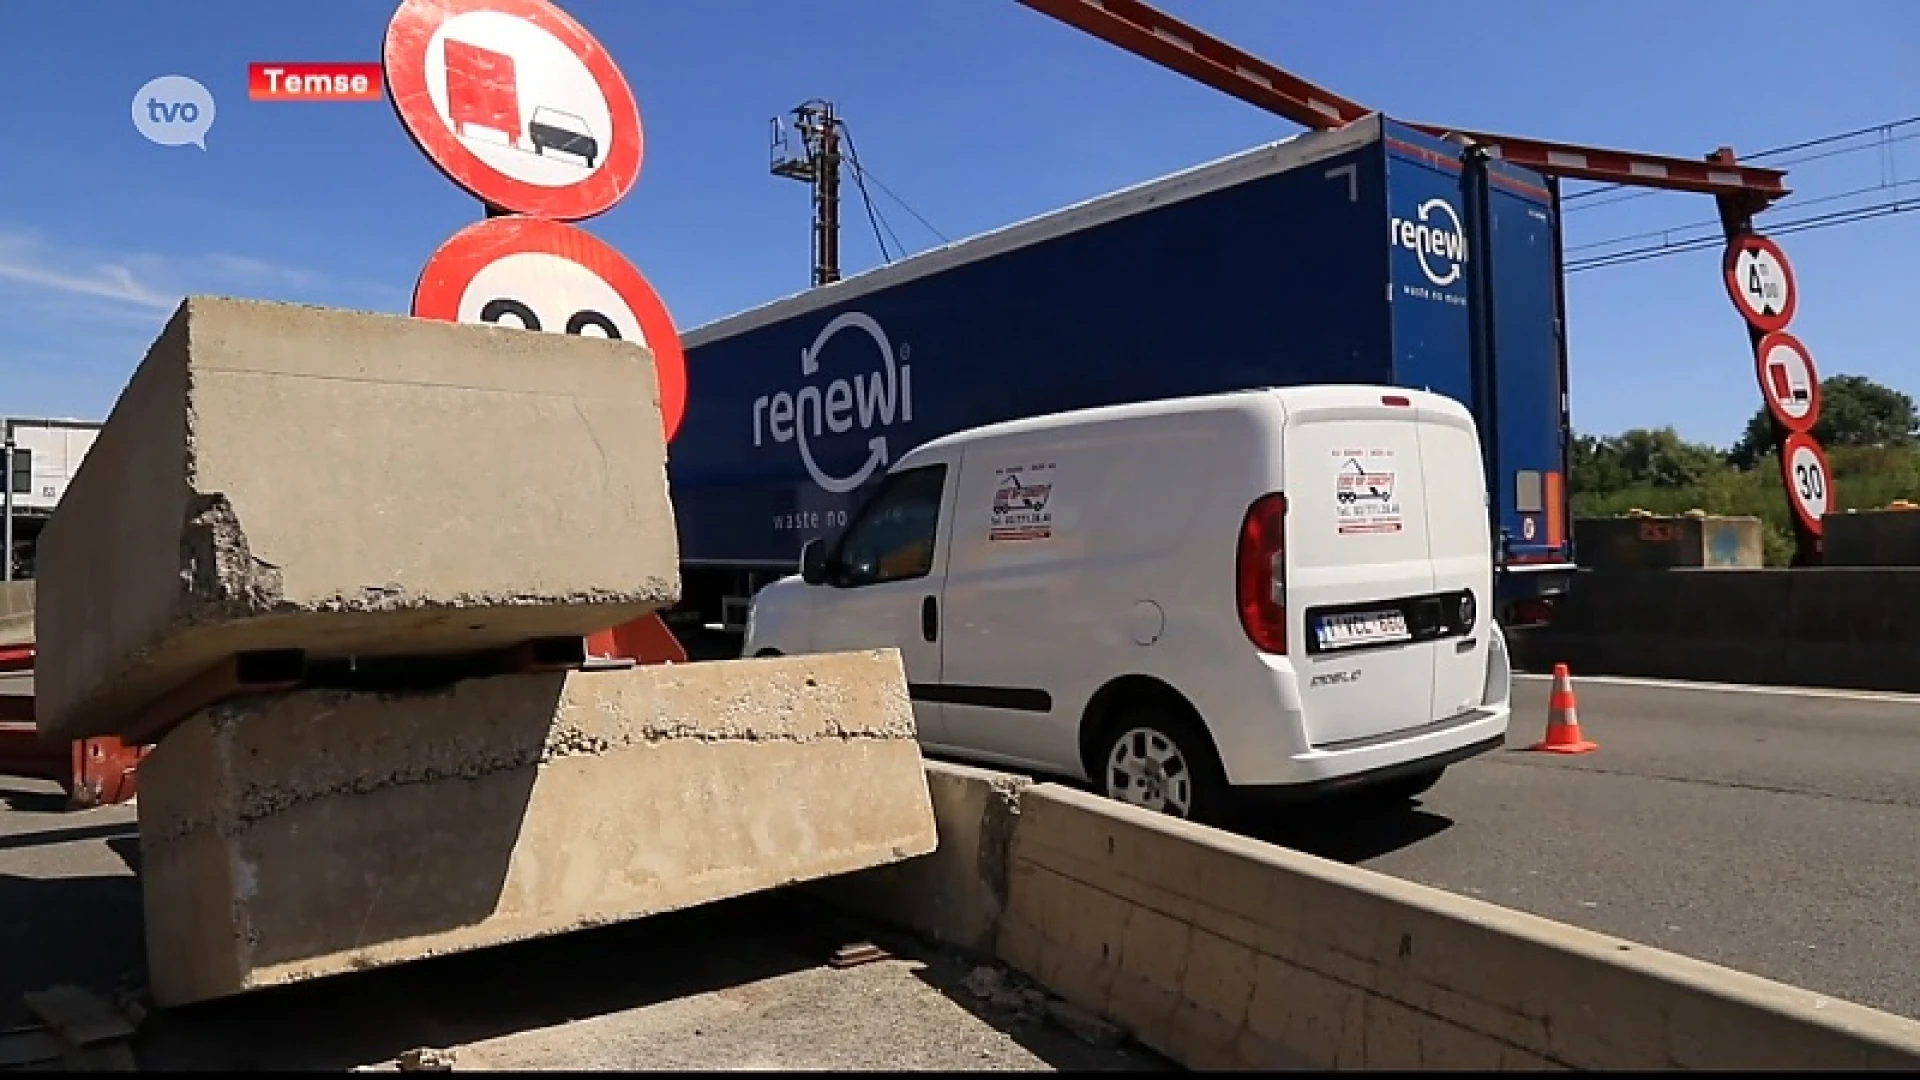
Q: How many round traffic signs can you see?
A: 5